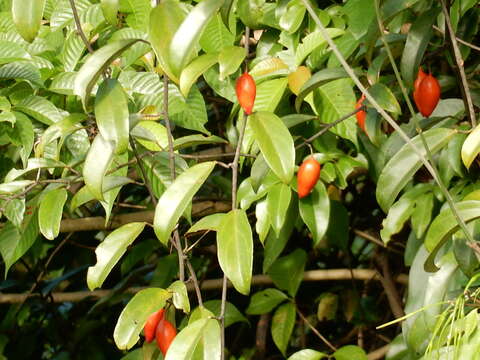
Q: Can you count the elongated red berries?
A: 7